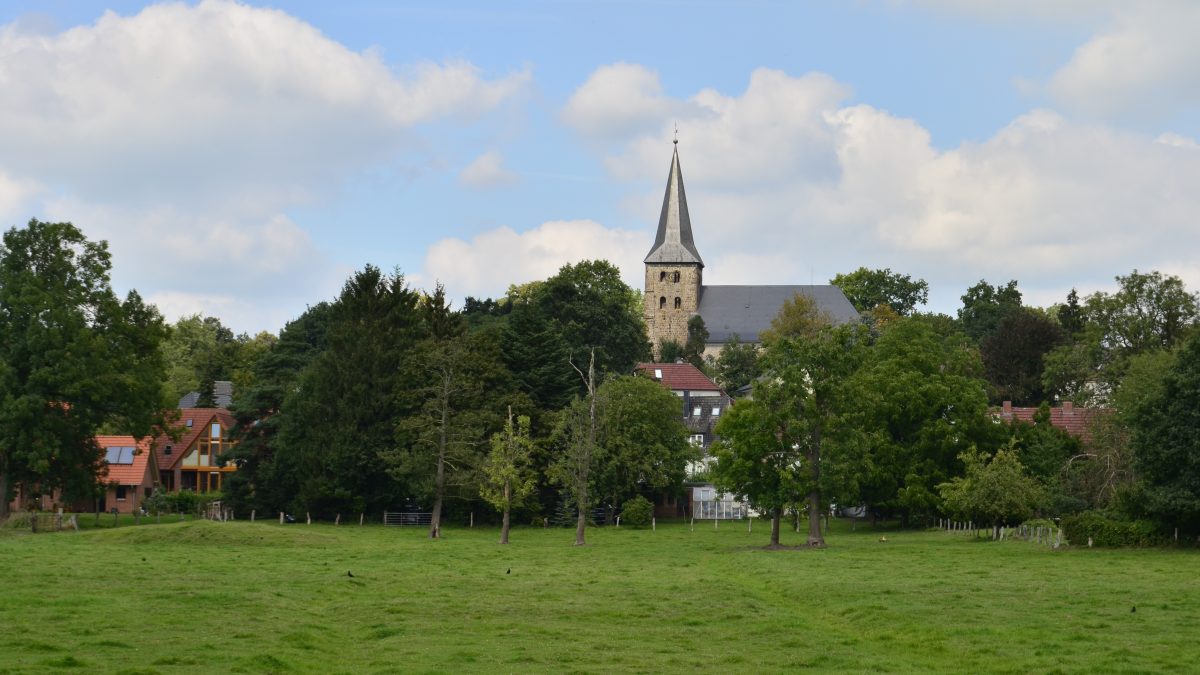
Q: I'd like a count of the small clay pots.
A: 0